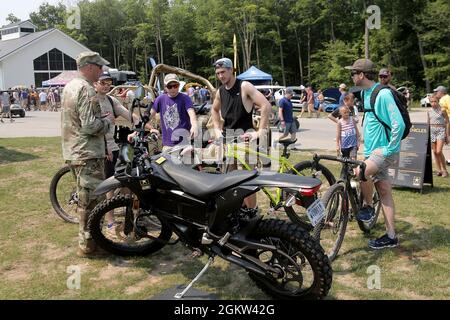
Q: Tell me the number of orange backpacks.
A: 0